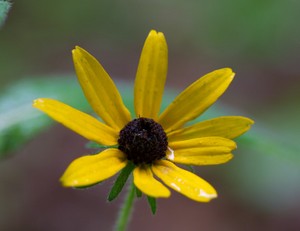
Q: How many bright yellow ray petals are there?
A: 9